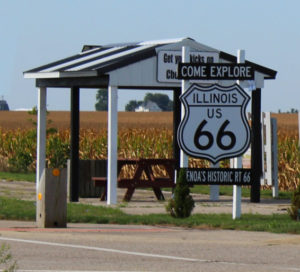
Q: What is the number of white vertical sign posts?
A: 2